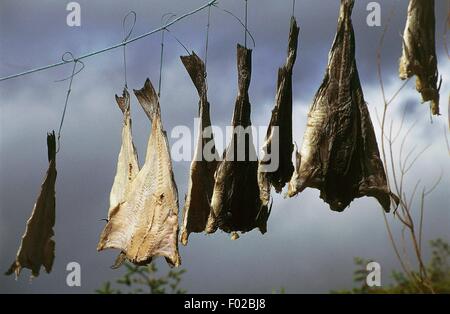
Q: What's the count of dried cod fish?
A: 8